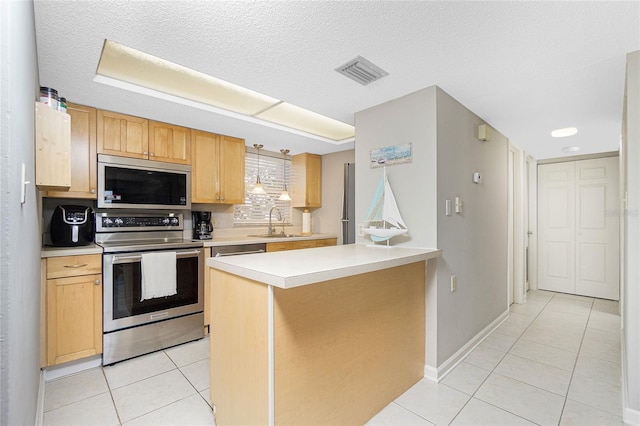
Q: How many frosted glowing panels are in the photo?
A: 2